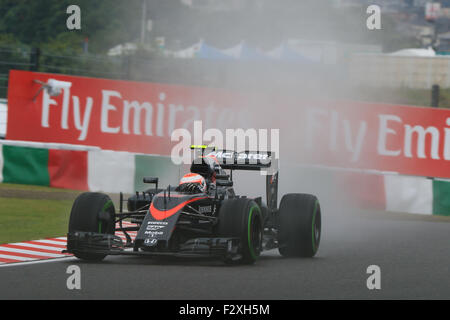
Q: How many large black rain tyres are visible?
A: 3